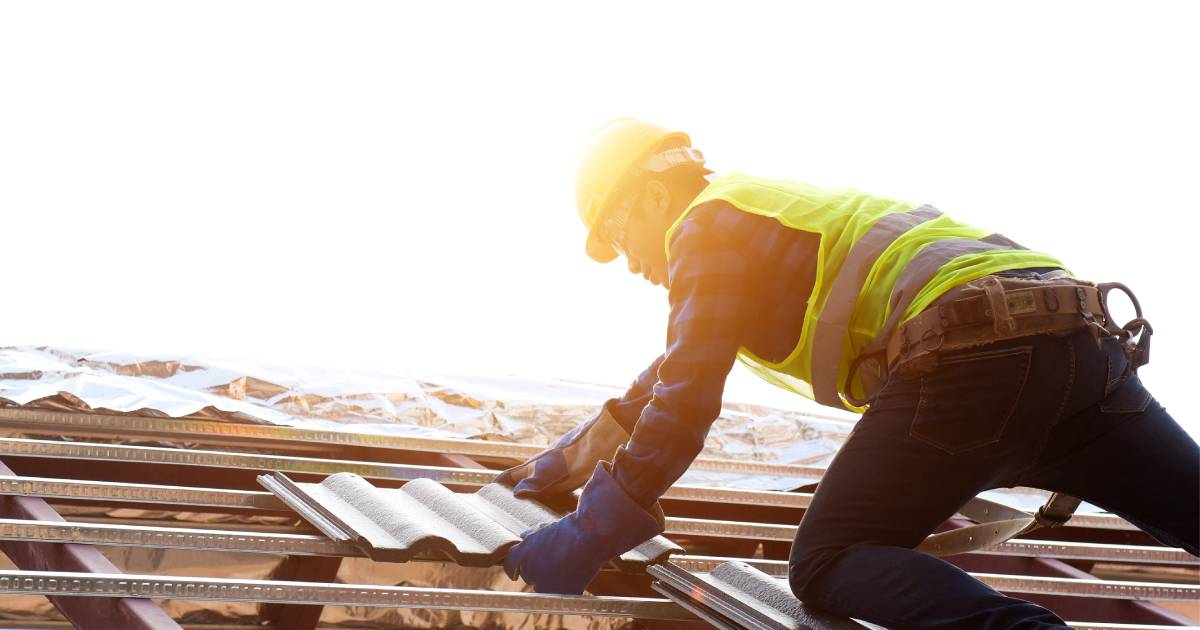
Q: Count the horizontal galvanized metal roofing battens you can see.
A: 5